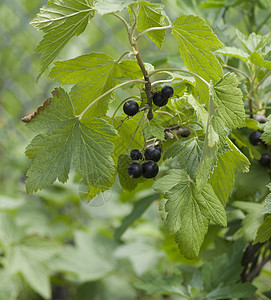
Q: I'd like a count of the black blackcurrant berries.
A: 10